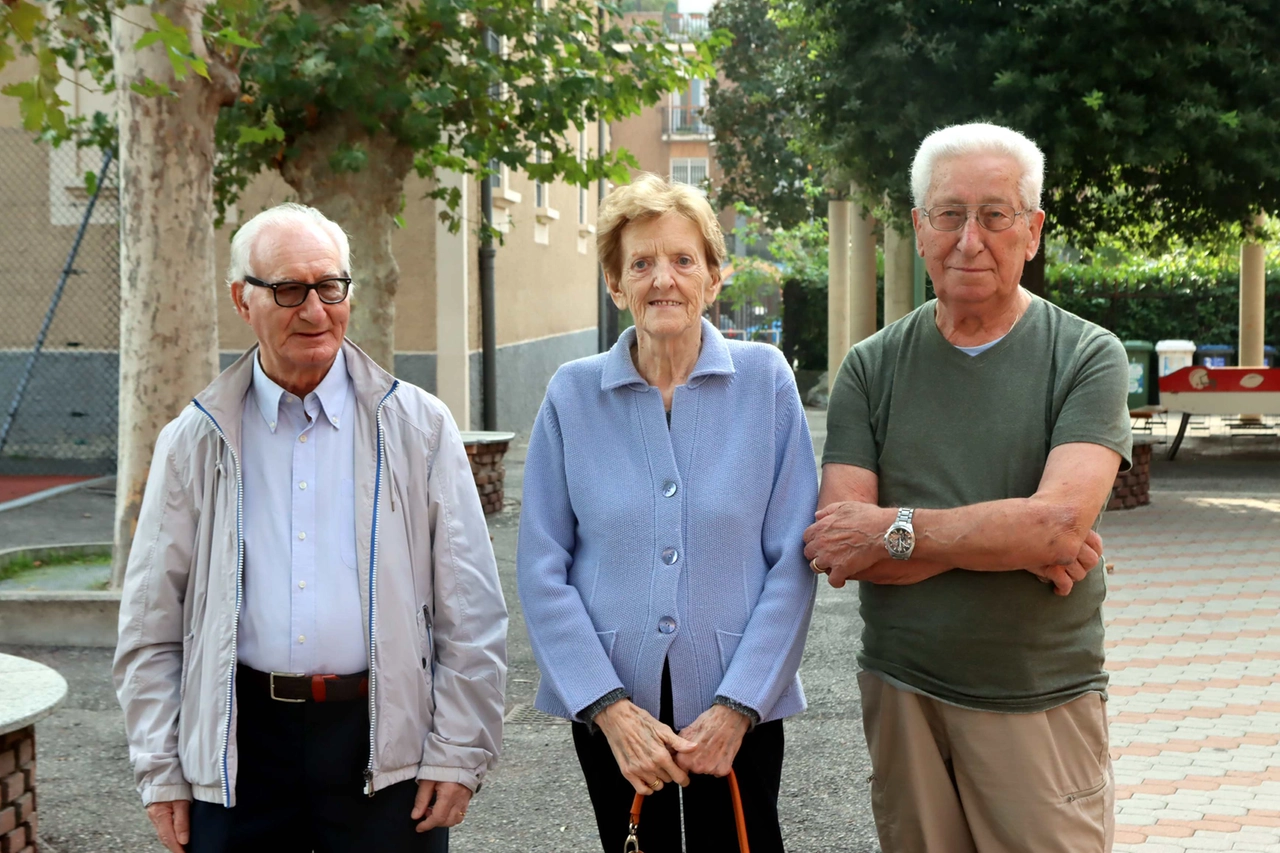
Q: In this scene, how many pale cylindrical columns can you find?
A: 4